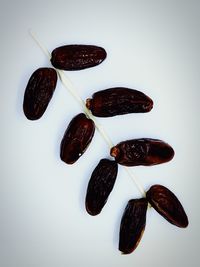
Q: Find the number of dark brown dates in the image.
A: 8